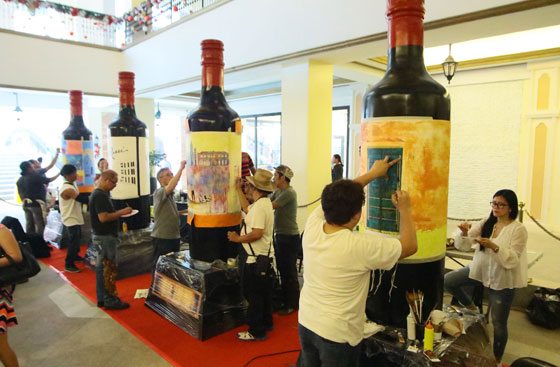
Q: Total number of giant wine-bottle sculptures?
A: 4